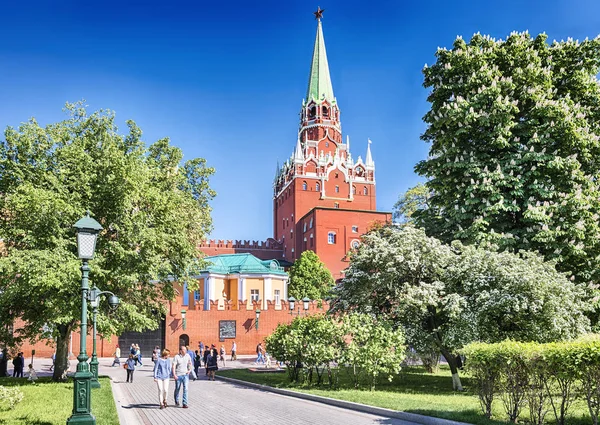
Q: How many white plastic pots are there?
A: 0